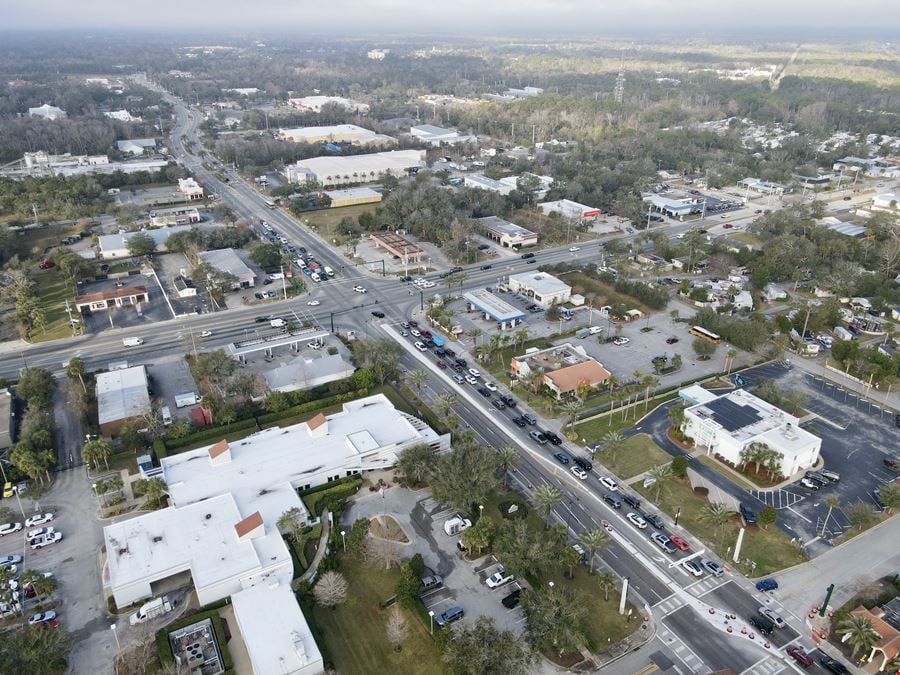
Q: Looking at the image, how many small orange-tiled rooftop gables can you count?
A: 3